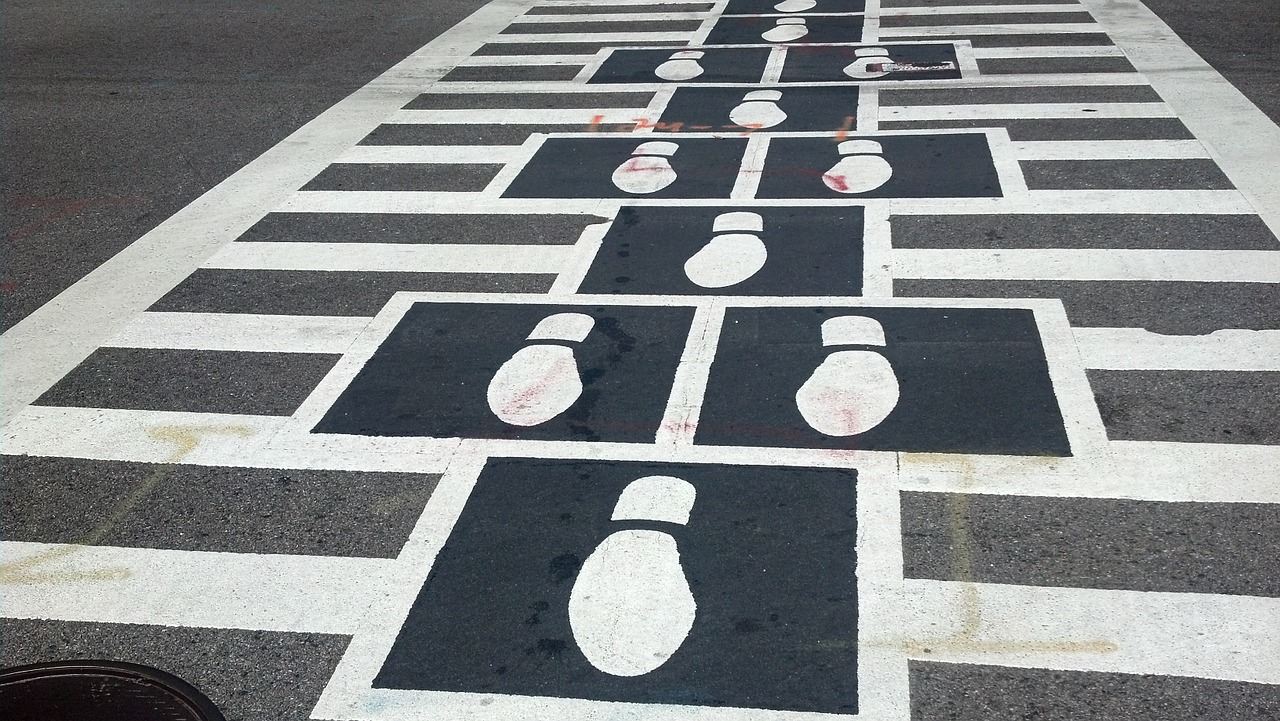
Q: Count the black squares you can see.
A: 11